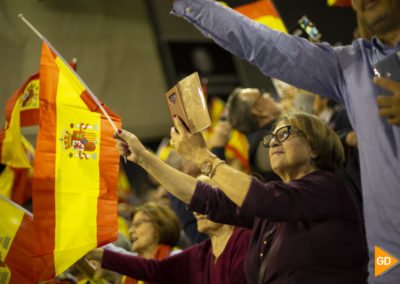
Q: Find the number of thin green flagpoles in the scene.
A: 0